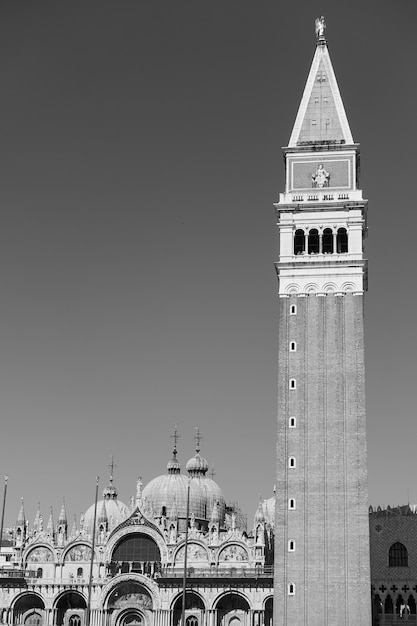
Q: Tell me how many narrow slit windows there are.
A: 8